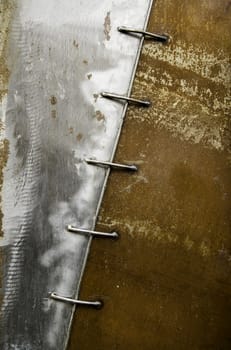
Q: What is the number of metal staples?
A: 5